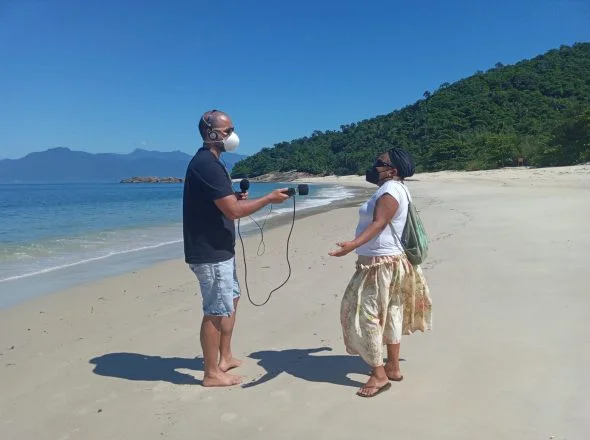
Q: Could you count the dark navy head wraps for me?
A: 1